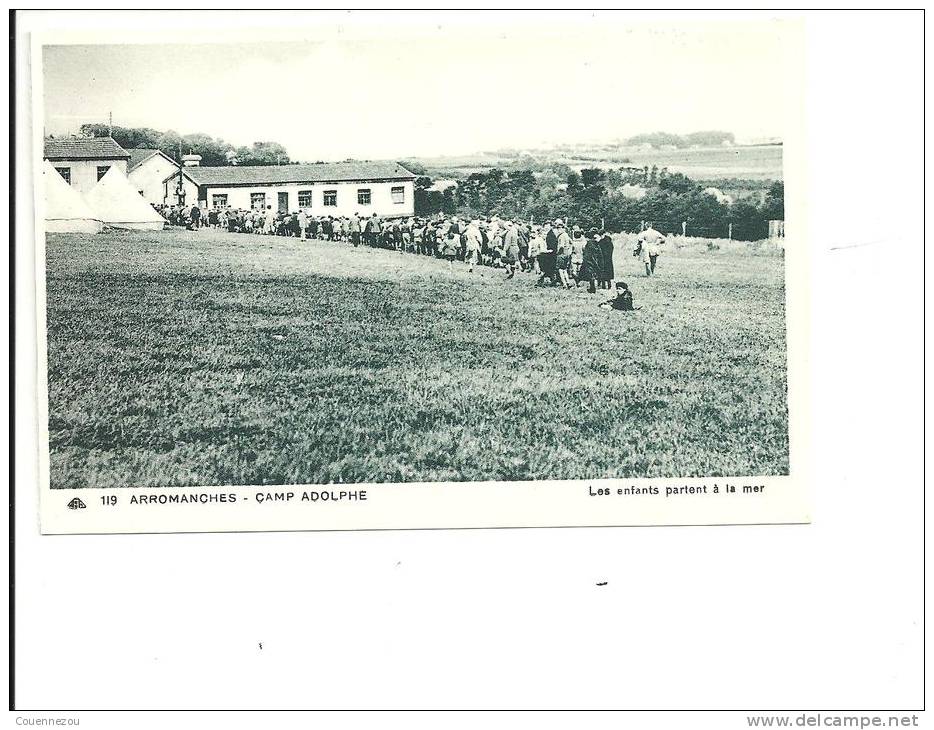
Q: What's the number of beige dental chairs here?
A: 0